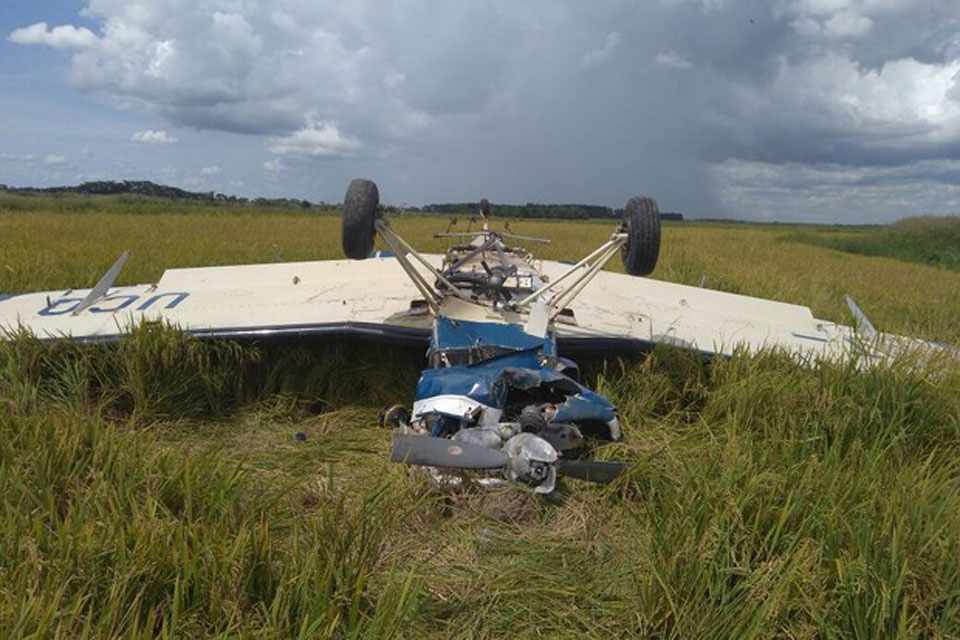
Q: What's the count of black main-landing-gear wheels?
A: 2